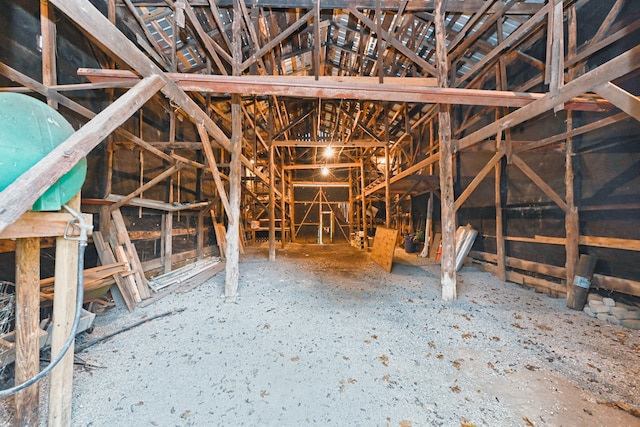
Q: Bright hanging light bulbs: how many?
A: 2